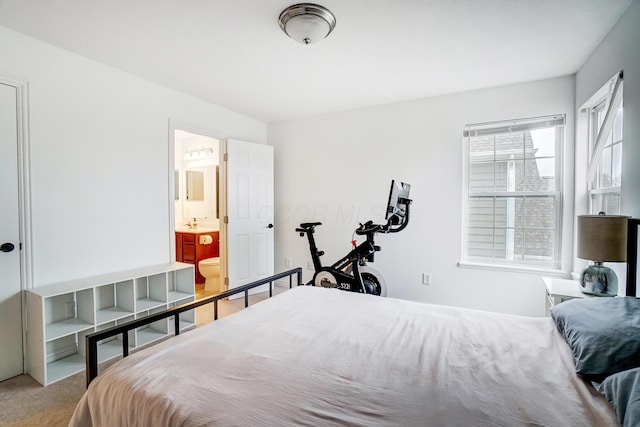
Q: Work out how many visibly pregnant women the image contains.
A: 0